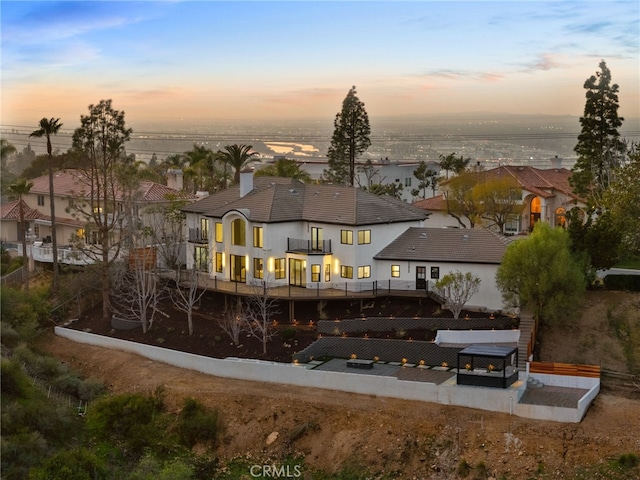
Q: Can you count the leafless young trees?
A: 4